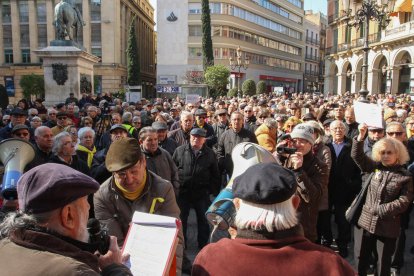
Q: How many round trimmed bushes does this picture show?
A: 3